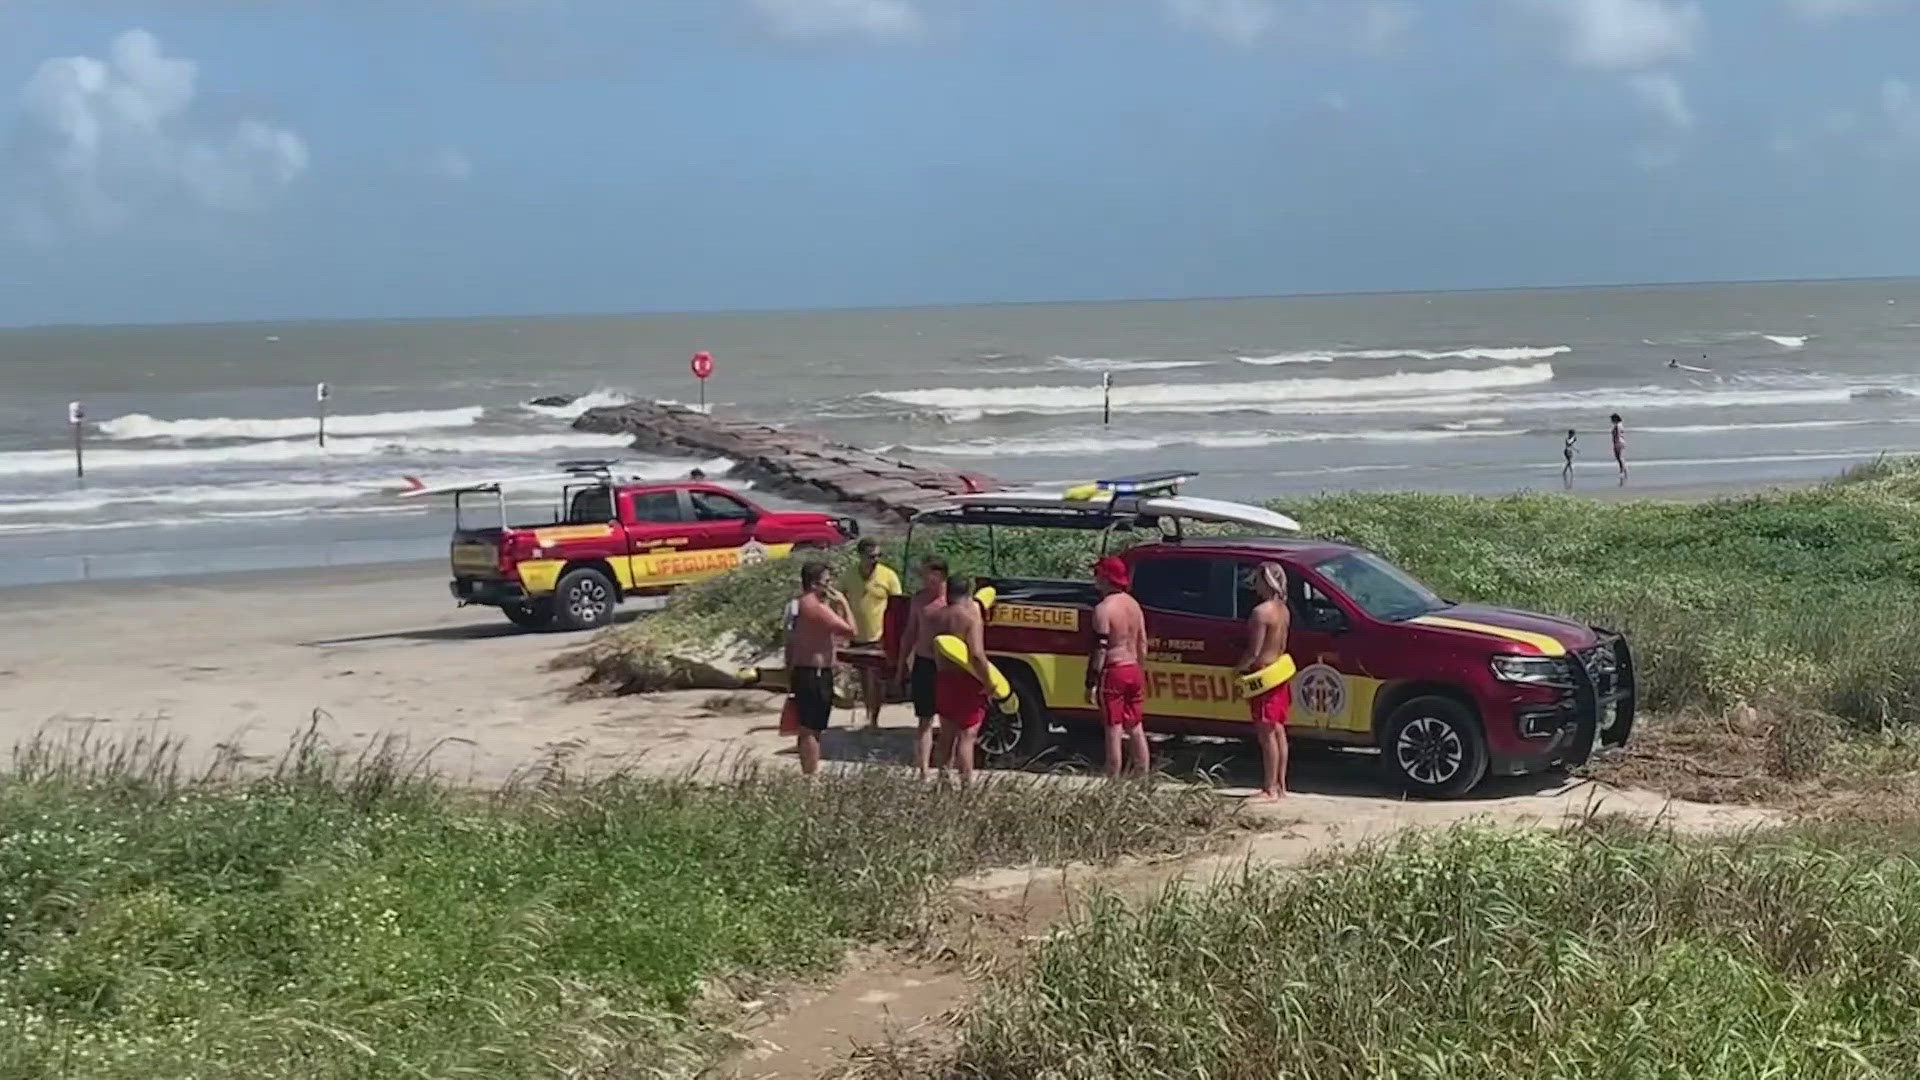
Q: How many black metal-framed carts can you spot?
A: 0